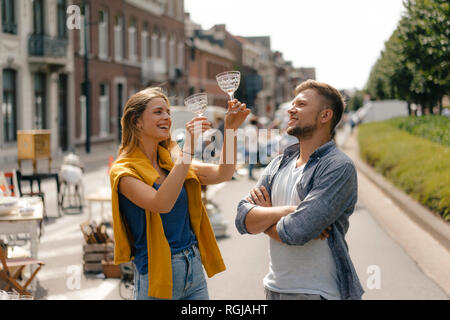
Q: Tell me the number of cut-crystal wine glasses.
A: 2